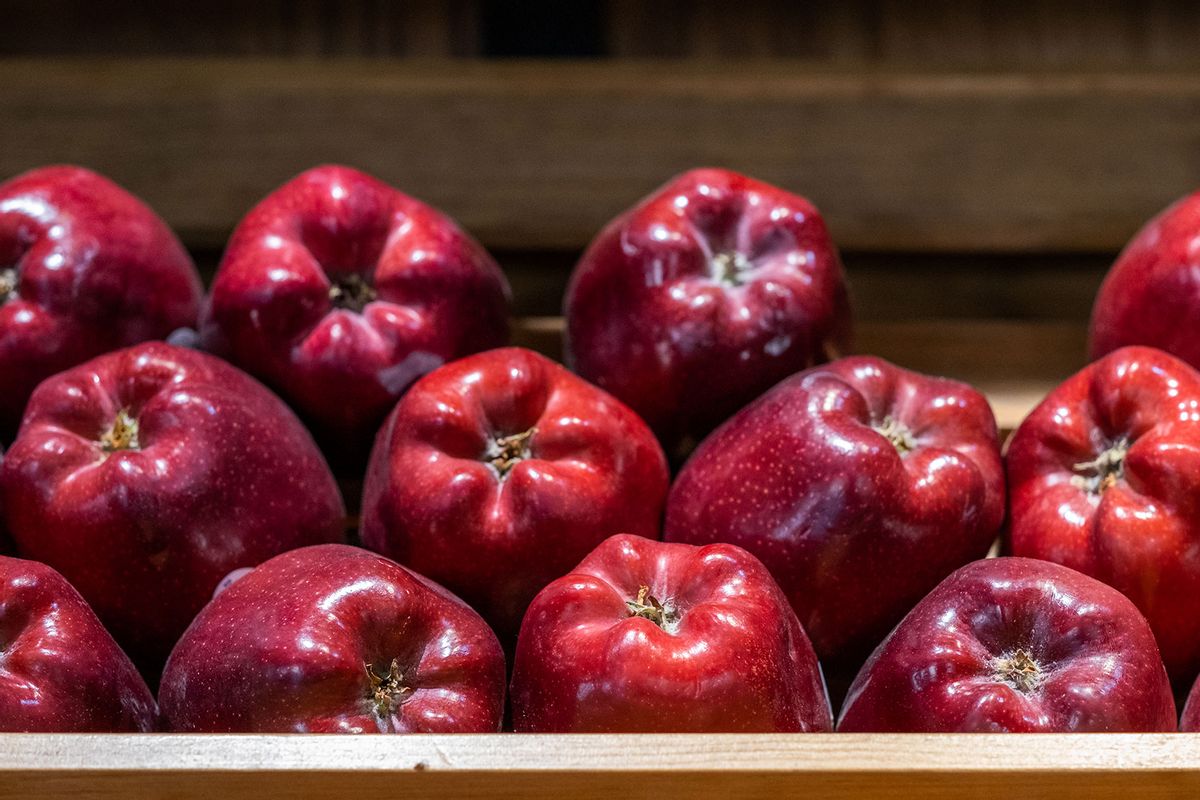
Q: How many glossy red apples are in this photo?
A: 12